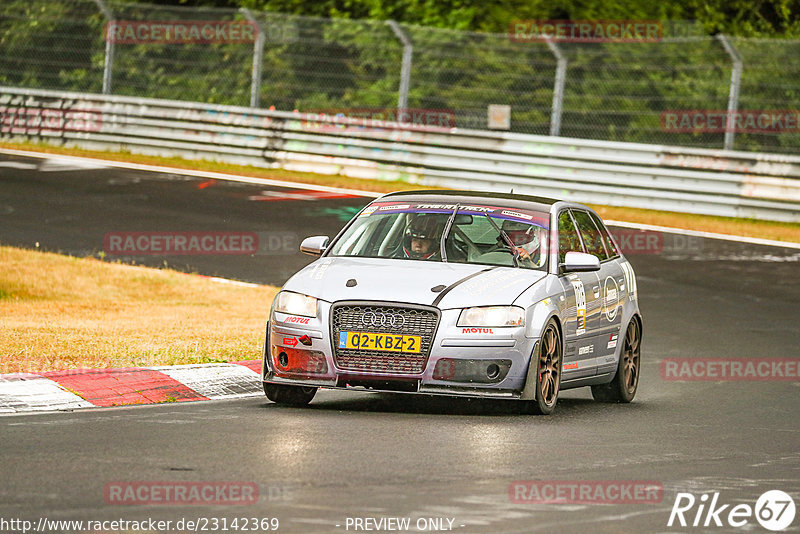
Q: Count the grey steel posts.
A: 5